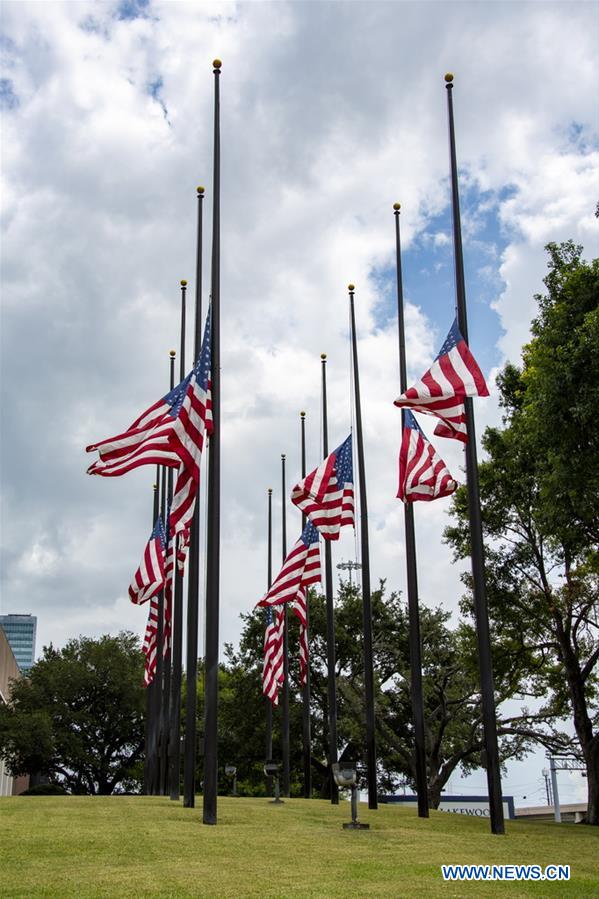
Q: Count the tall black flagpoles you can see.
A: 14